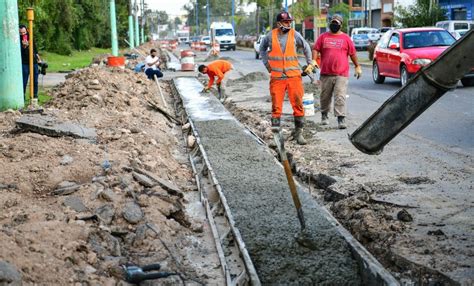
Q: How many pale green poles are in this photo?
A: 5